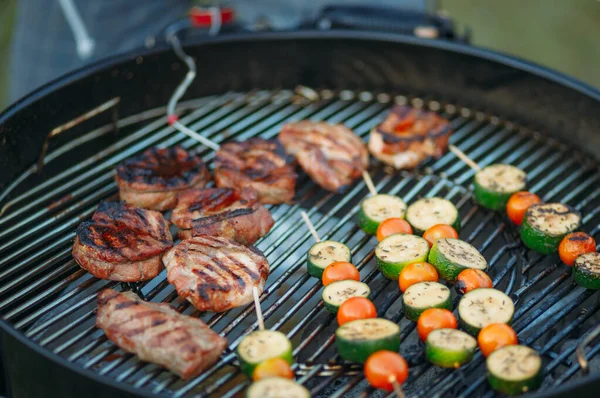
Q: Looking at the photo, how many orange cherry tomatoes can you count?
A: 12